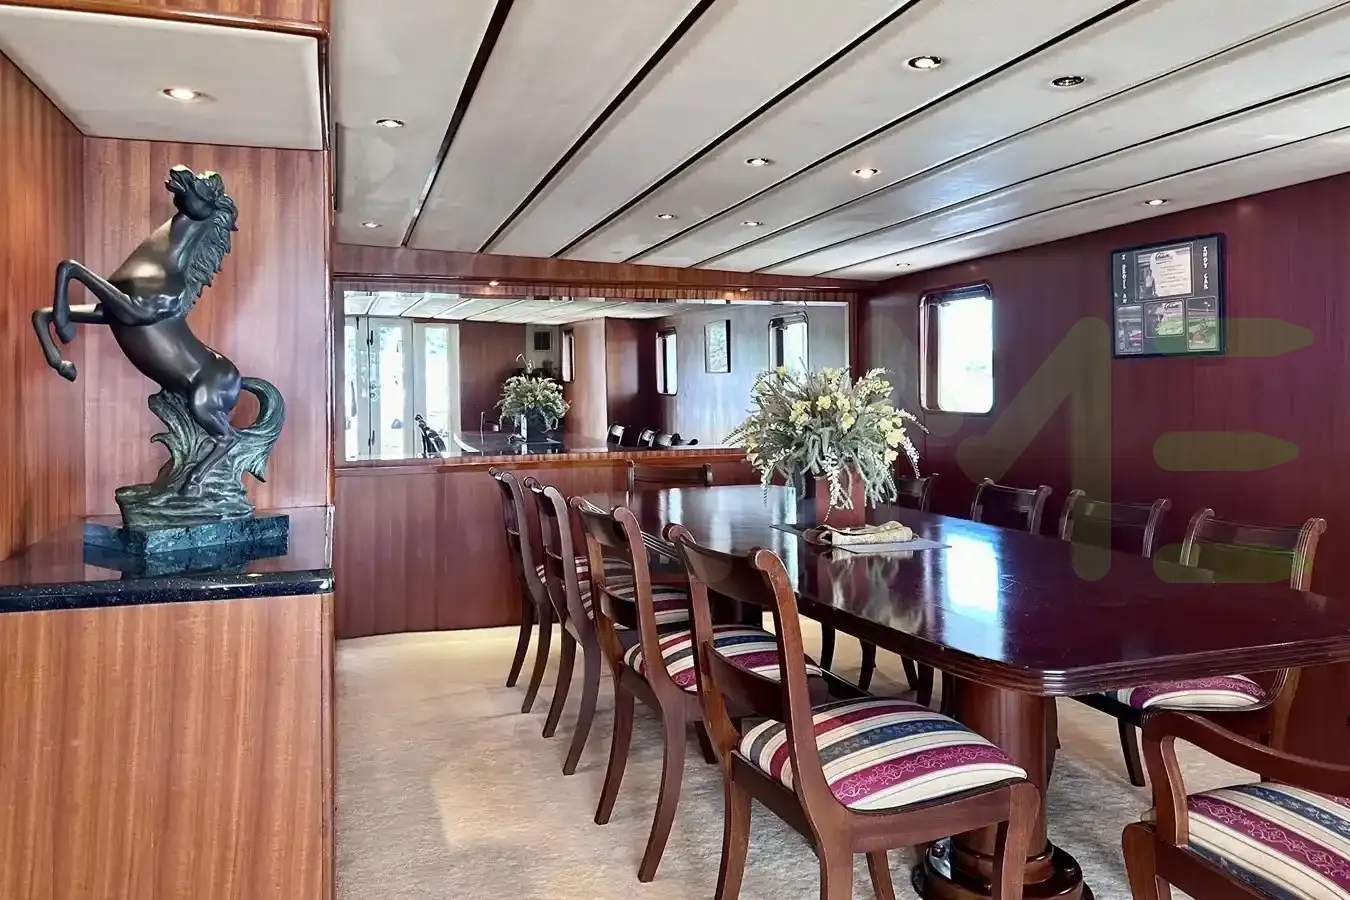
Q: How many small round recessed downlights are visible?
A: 13